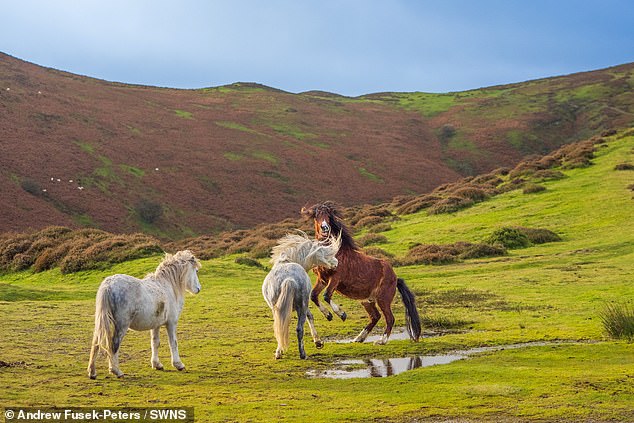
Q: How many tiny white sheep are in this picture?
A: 8